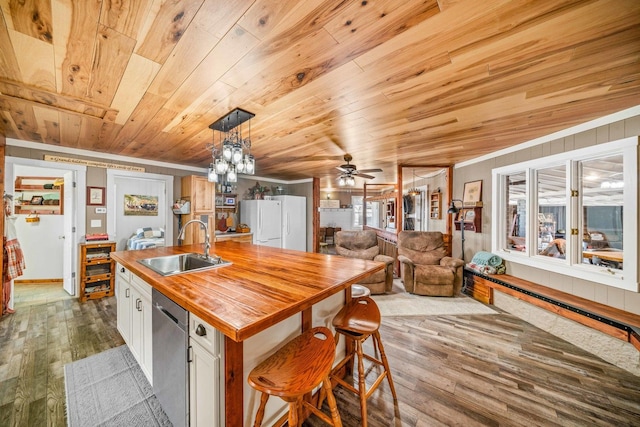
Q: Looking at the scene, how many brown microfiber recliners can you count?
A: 2